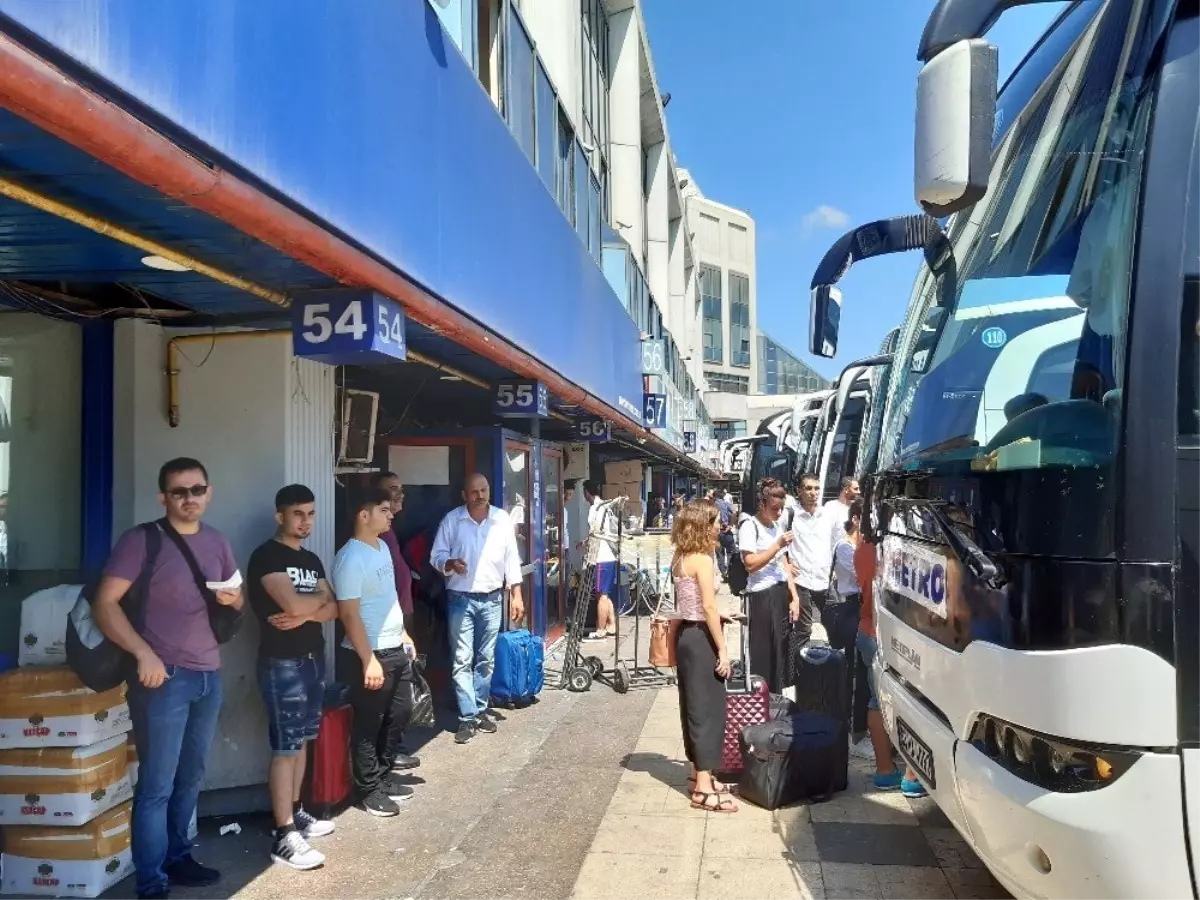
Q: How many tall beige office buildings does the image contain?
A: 1